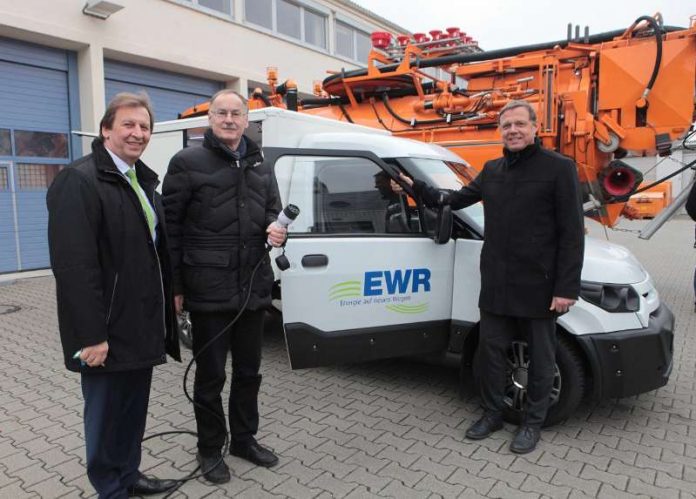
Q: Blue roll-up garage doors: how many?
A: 2